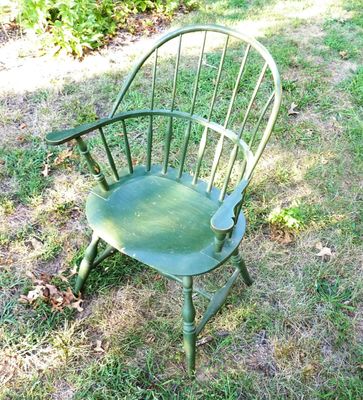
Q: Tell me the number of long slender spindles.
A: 7